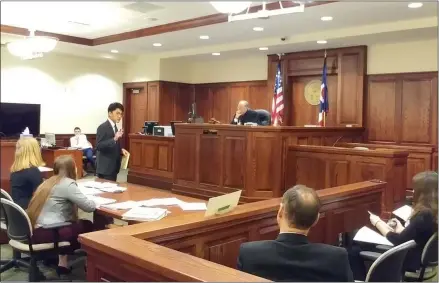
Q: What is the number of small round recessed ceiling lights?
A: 9